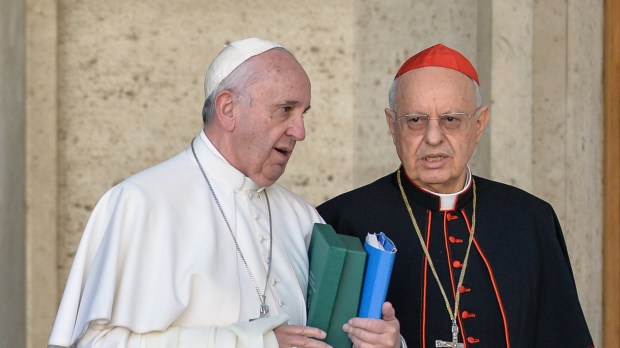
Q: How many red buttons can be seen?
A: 6